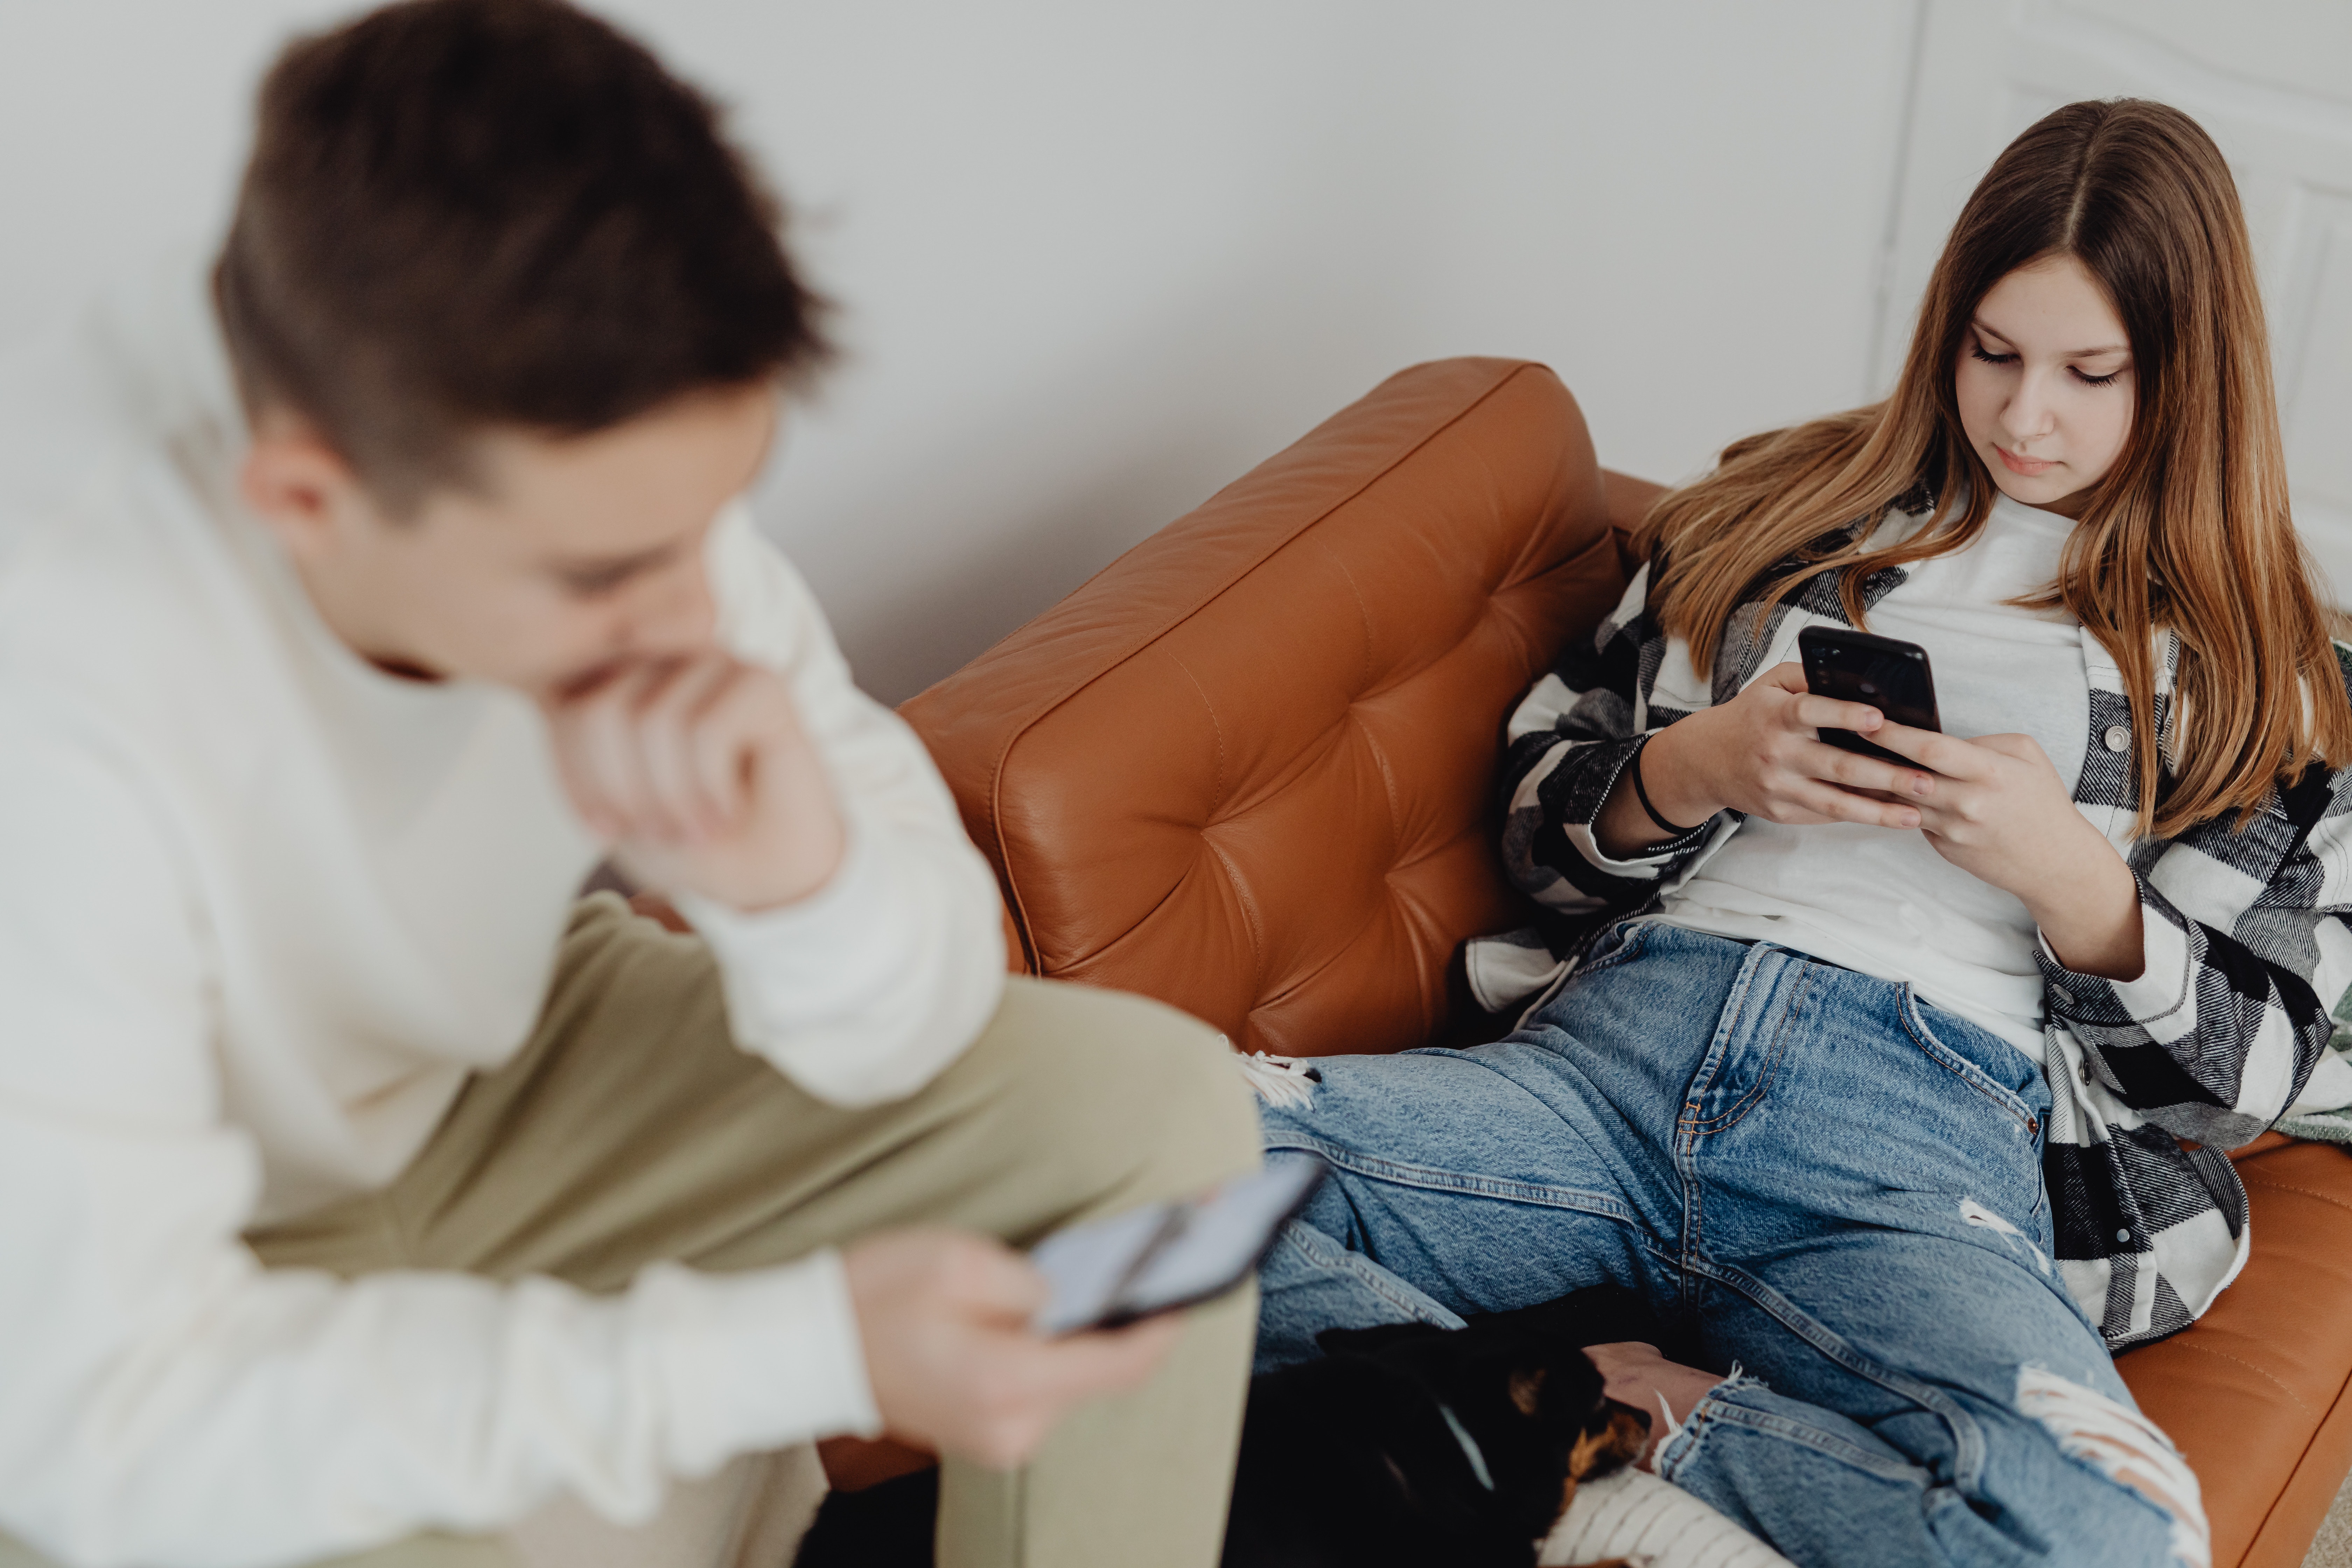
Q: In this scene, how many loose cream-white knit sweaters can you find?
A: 1